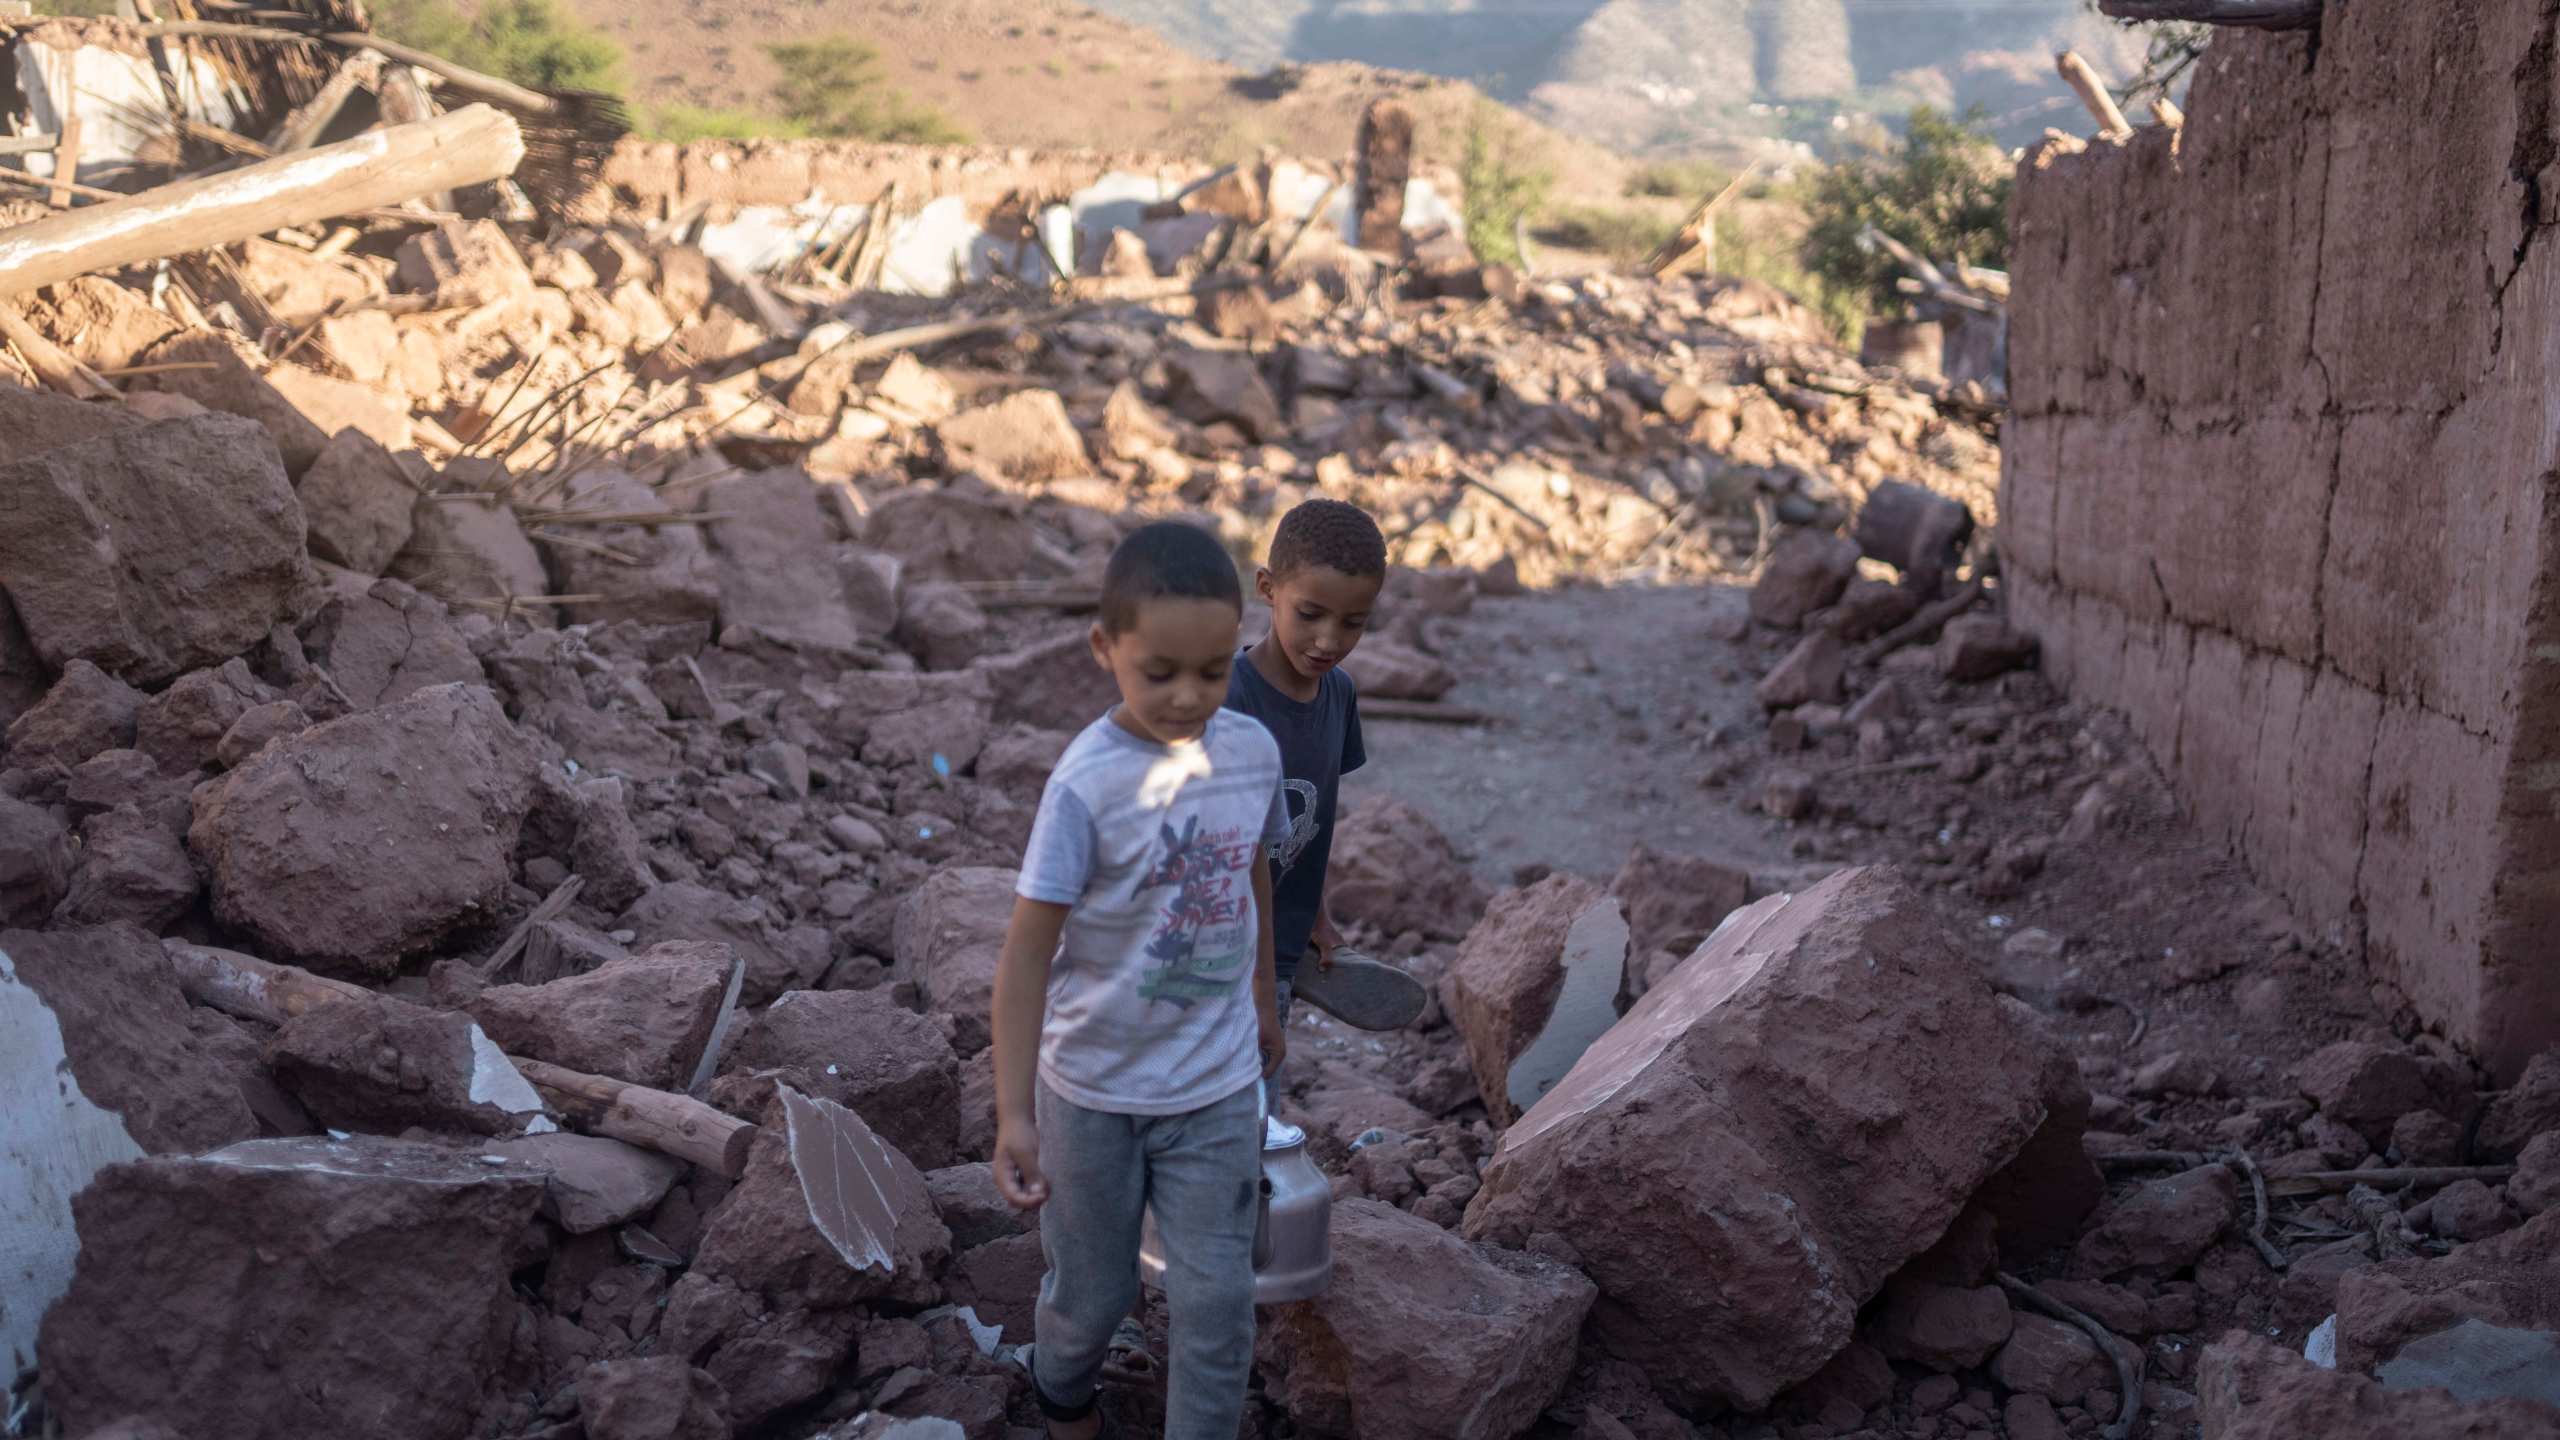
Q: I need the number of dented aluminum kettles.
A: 1